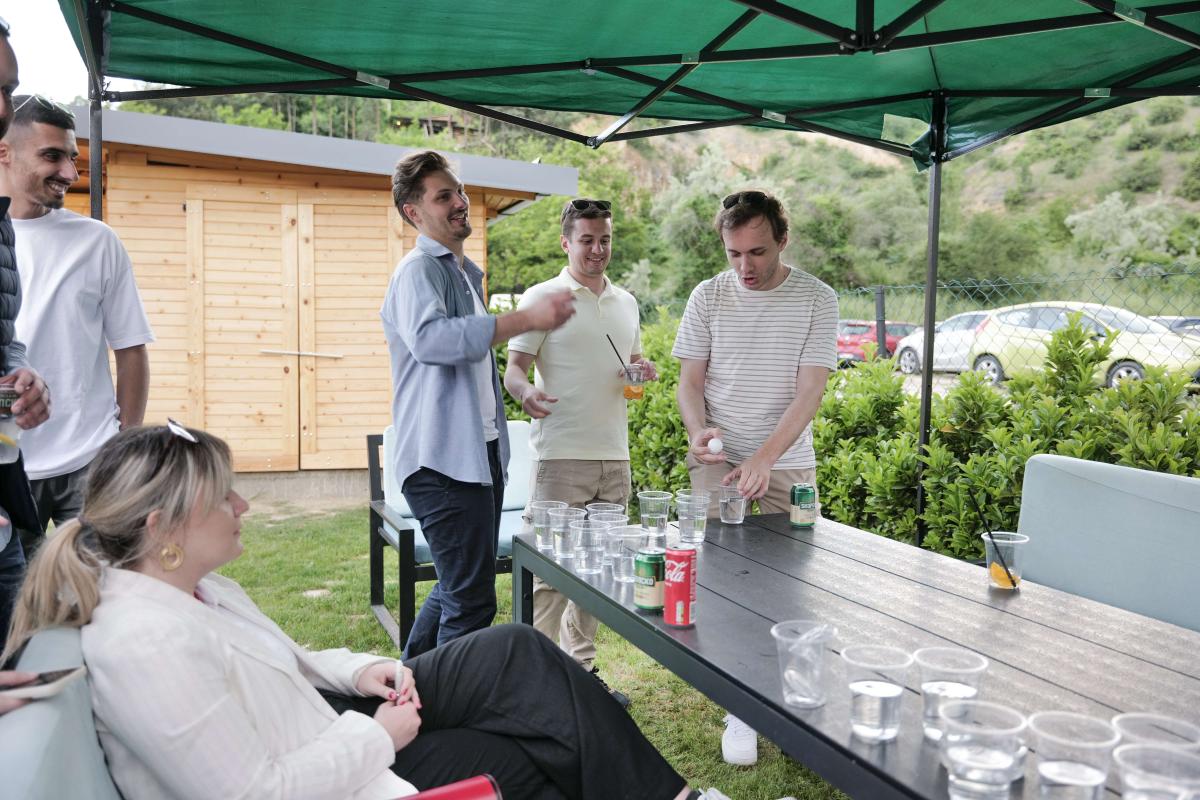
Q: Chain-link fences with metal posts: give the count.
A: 1